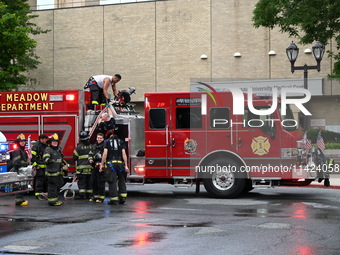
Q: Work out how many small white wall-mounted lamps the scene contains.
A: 4